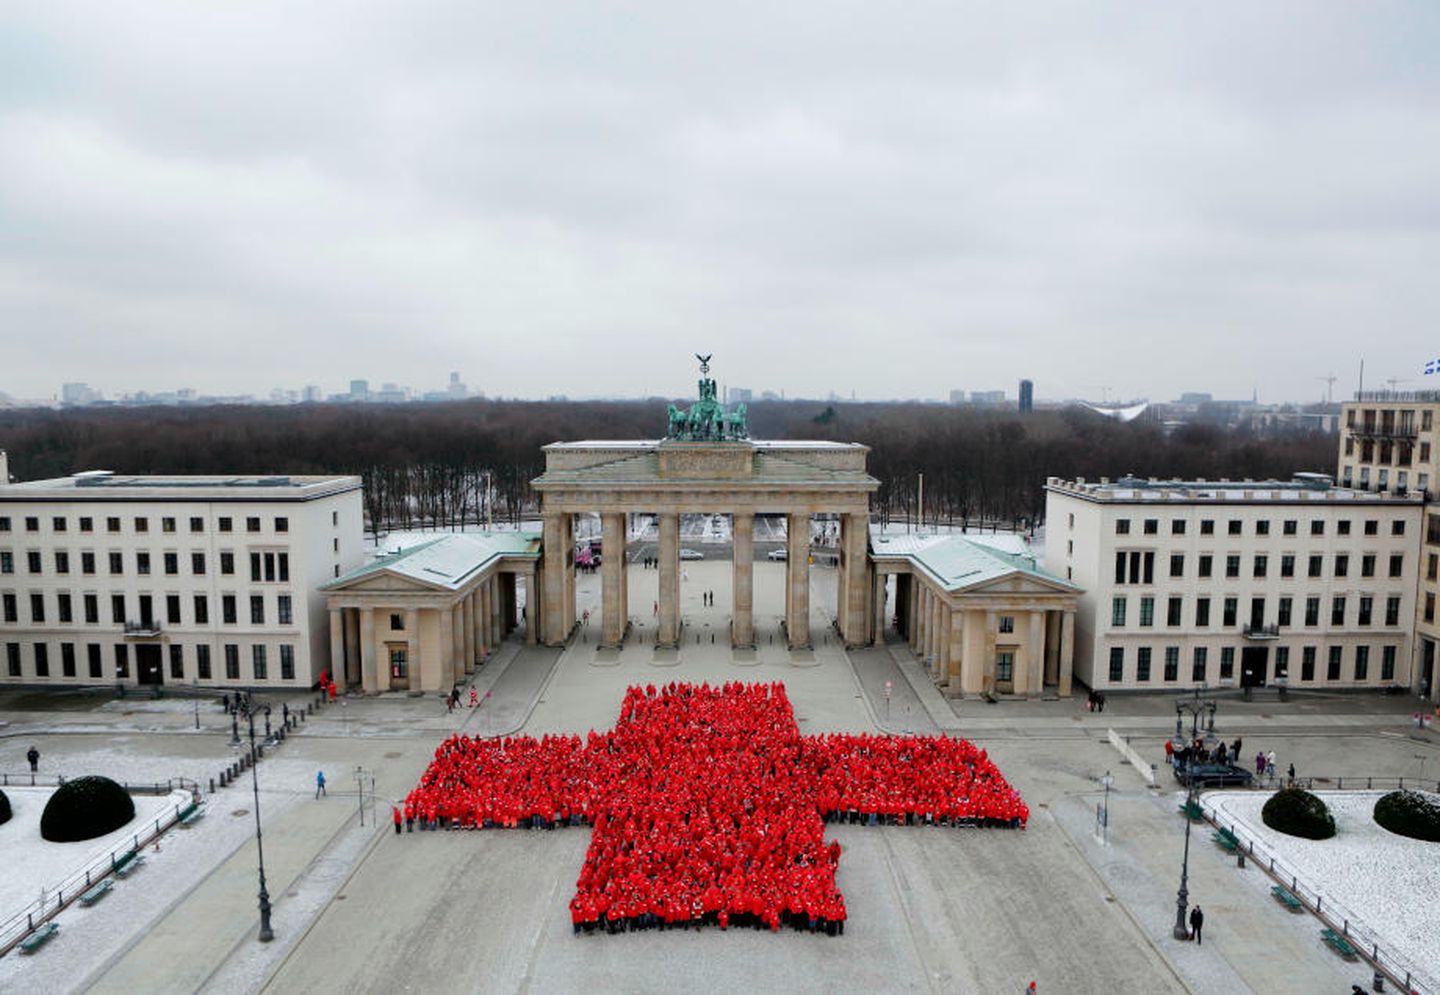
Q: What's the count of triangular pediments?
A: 2